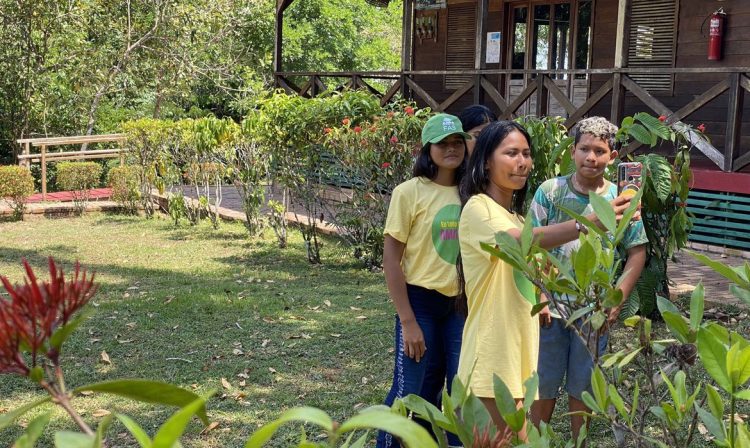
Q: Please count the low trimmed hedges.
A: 3